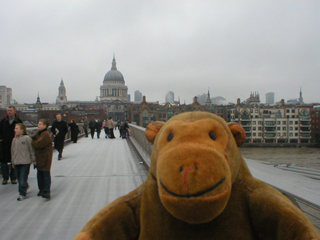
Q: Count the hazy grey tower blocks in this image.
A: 3